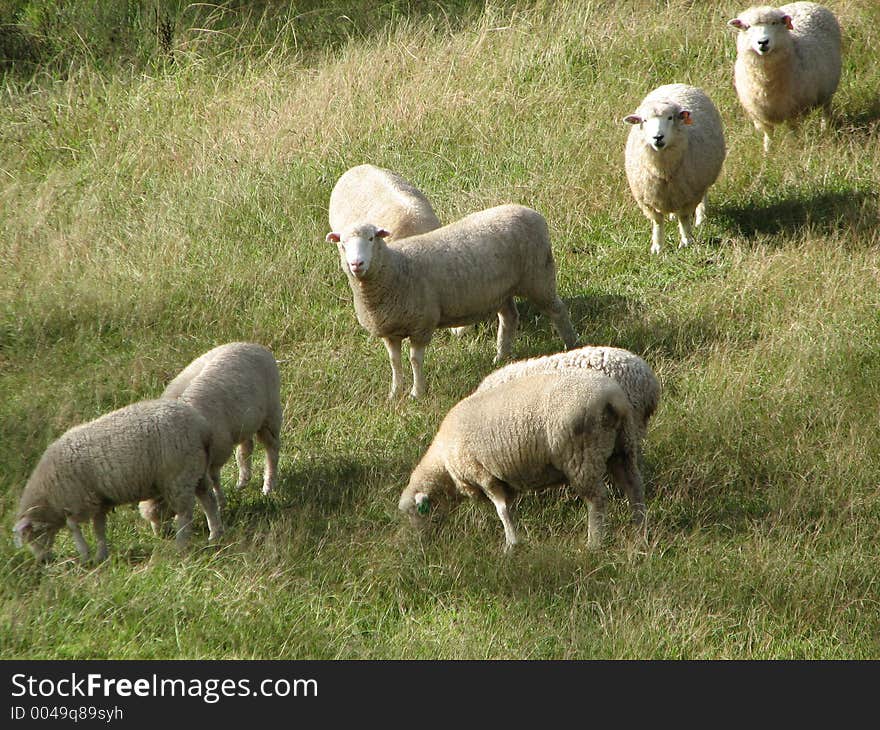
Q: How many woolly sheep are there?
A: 8